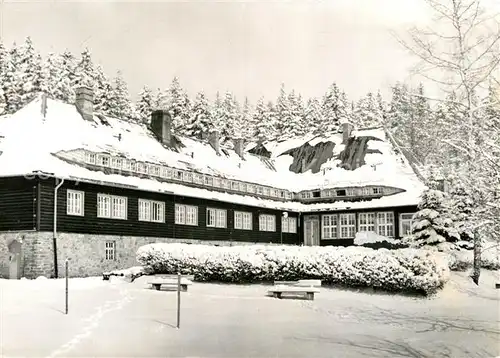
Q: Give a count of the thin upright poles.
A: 2